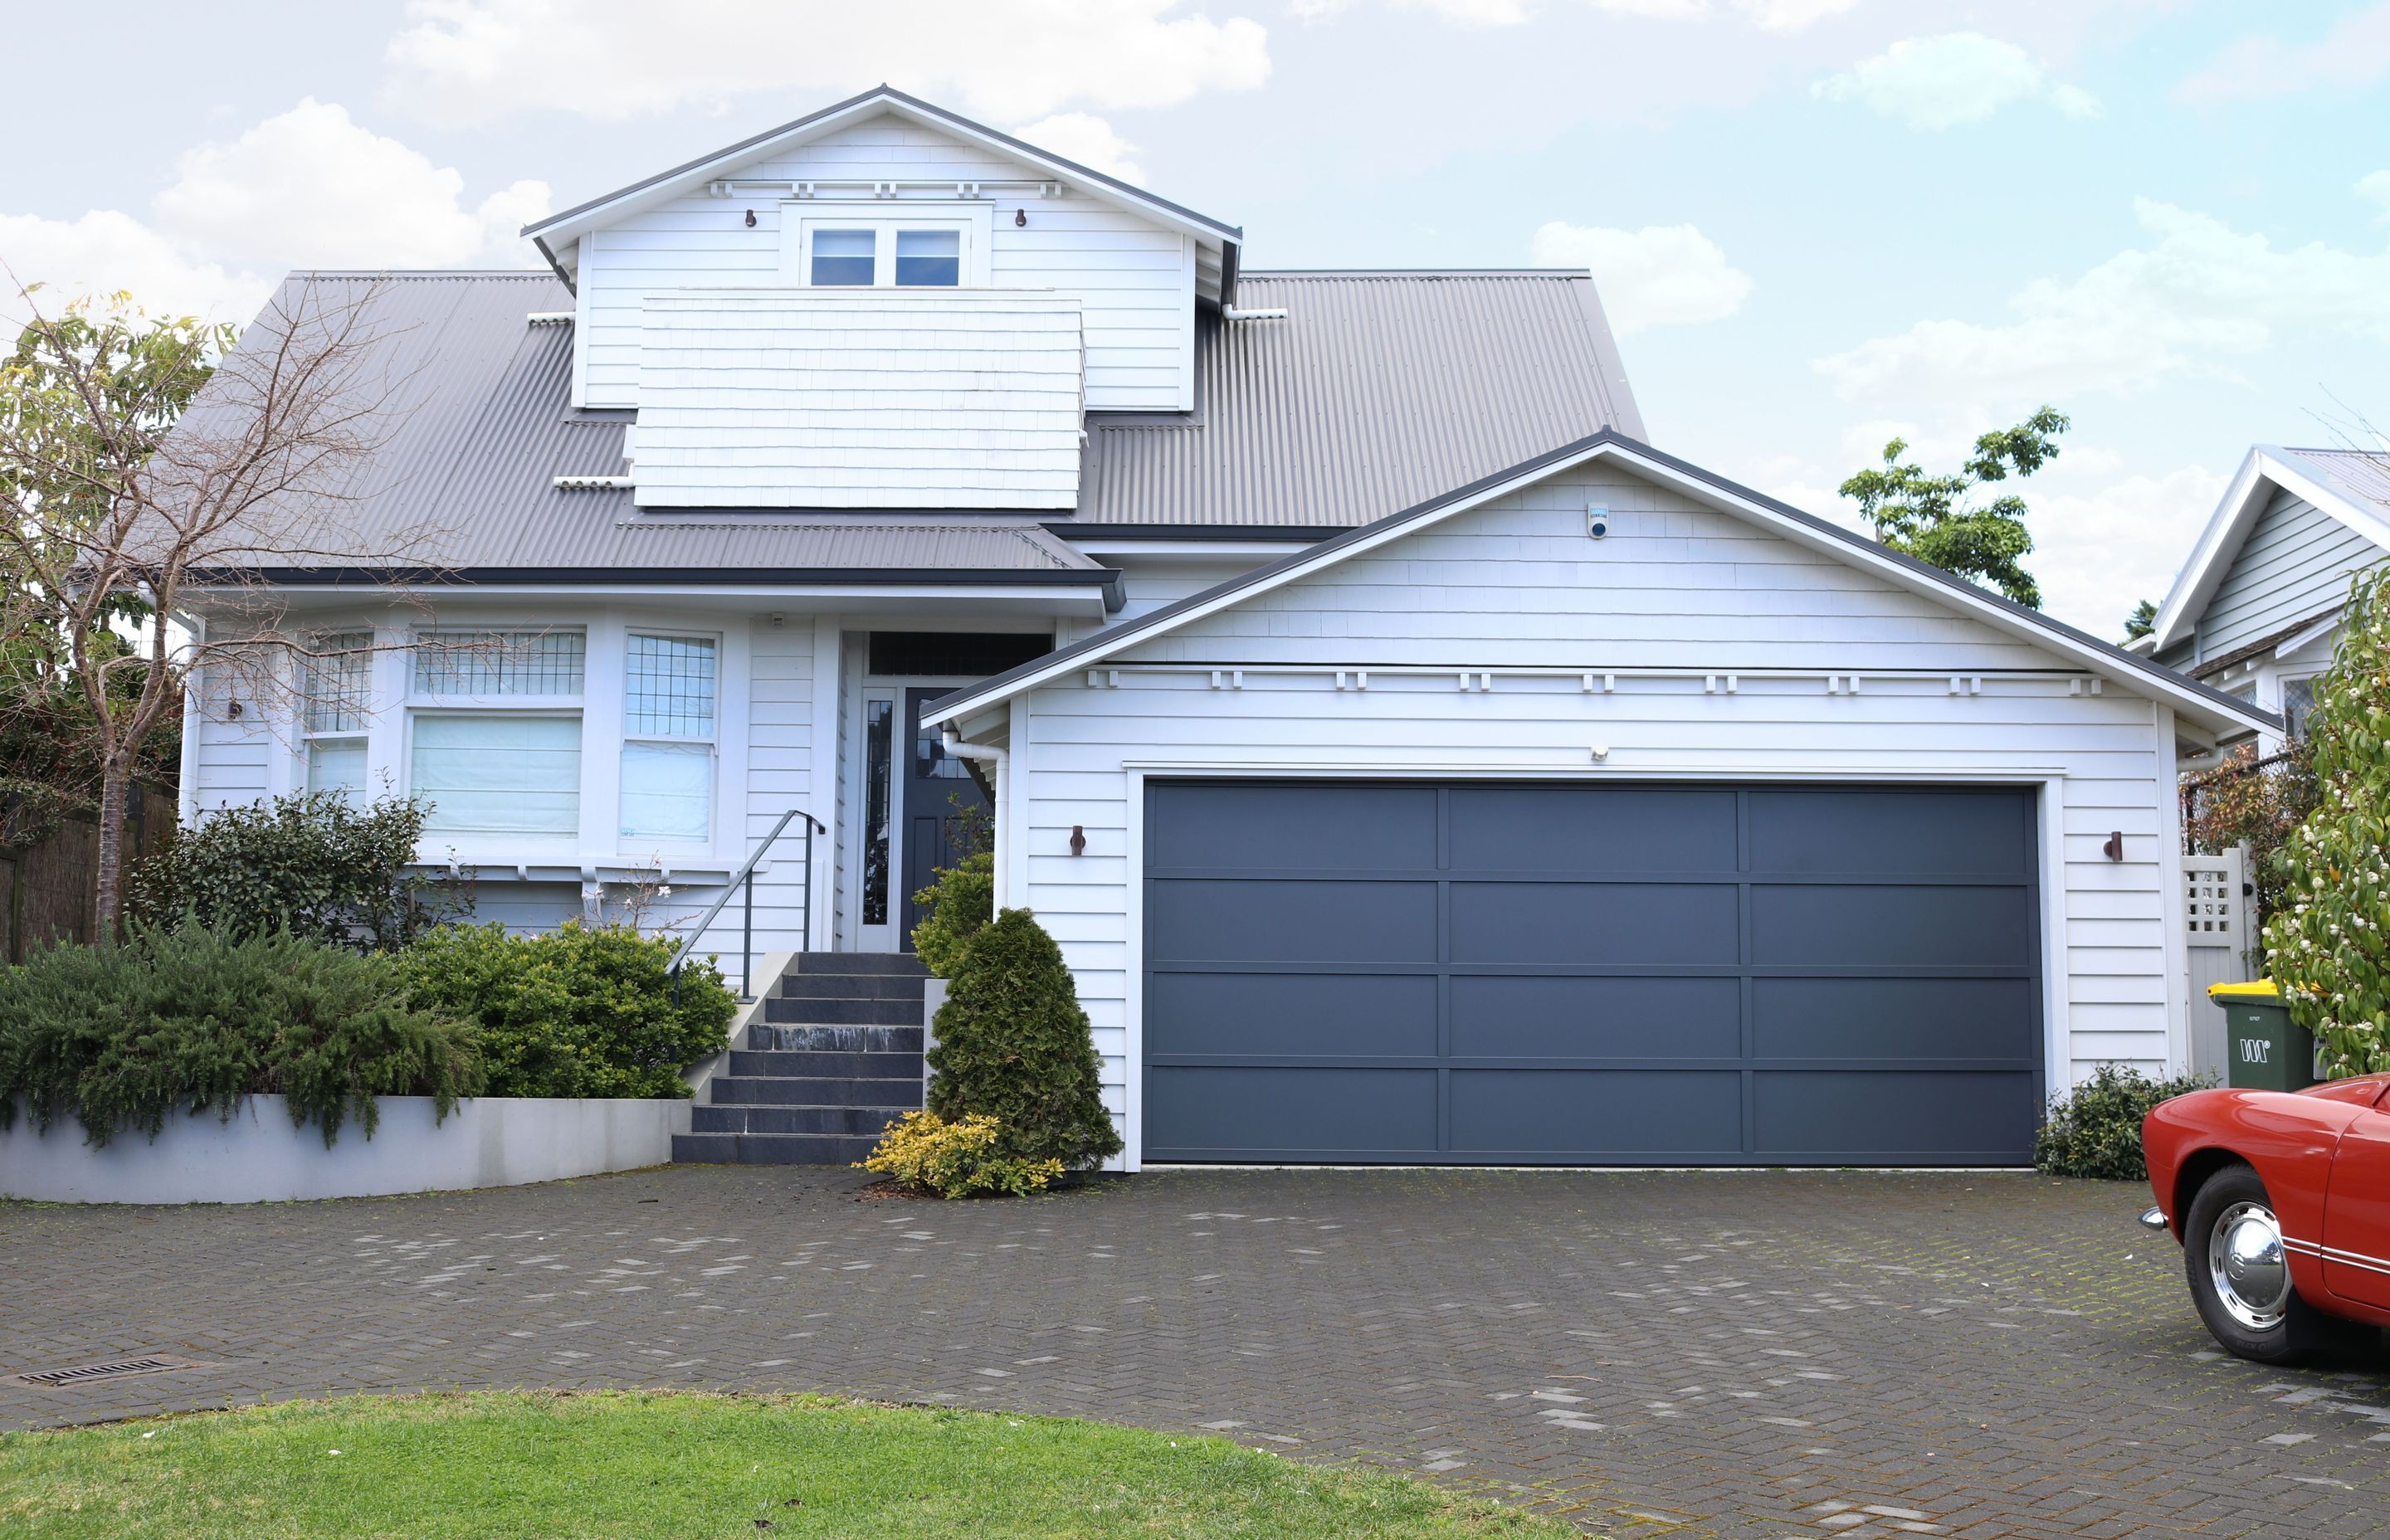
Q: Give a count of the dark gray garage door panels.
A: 12